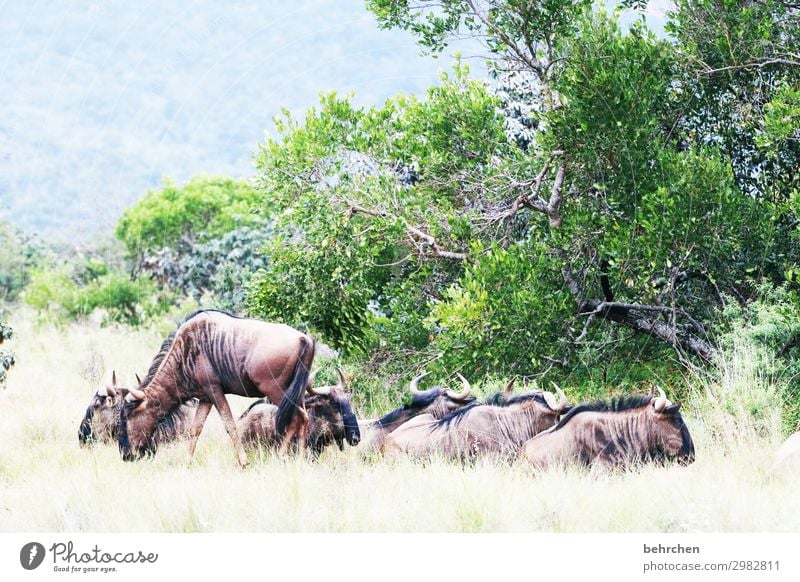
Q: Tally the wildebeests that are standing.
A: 1